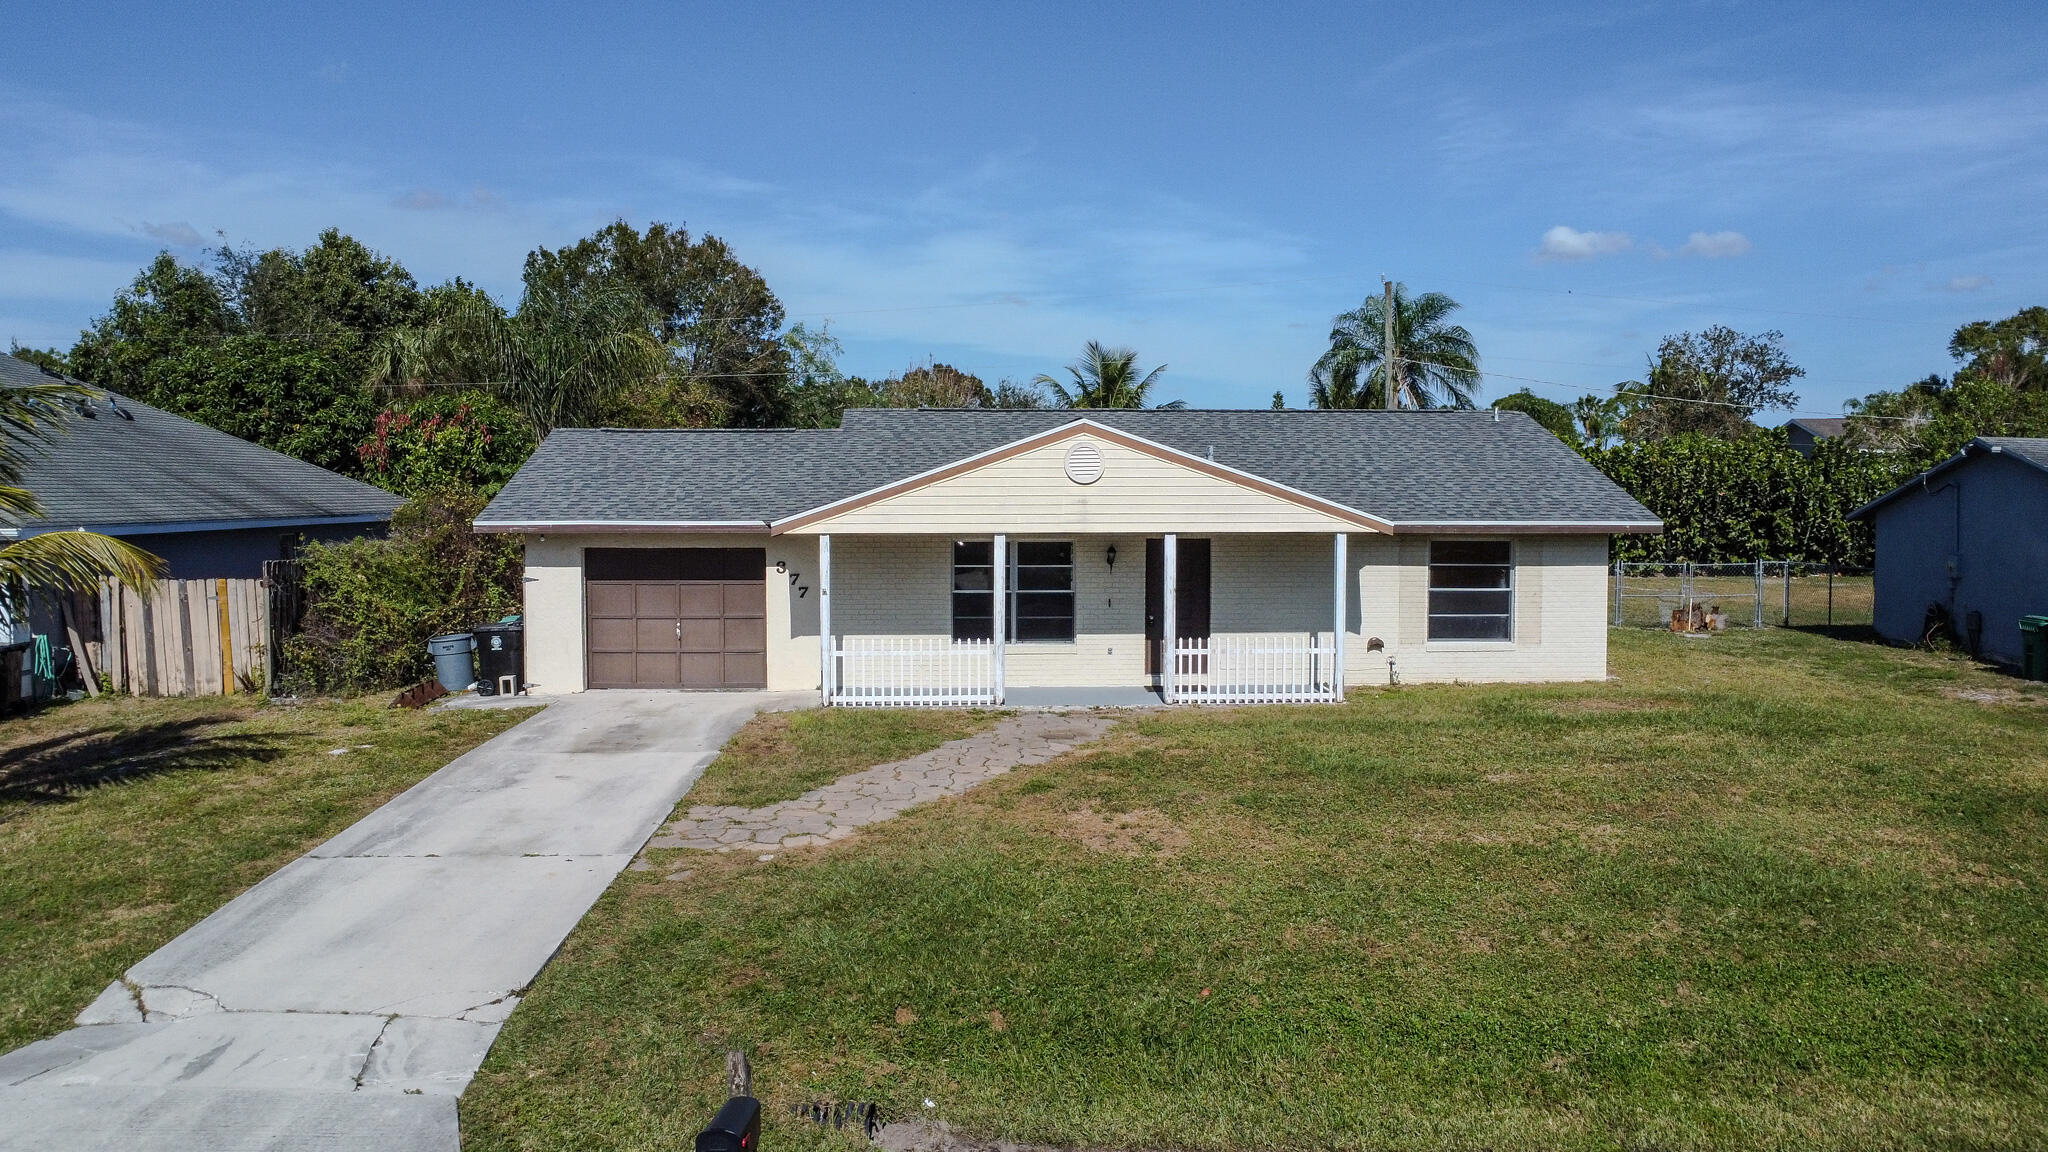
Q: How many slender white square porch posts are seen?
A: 4